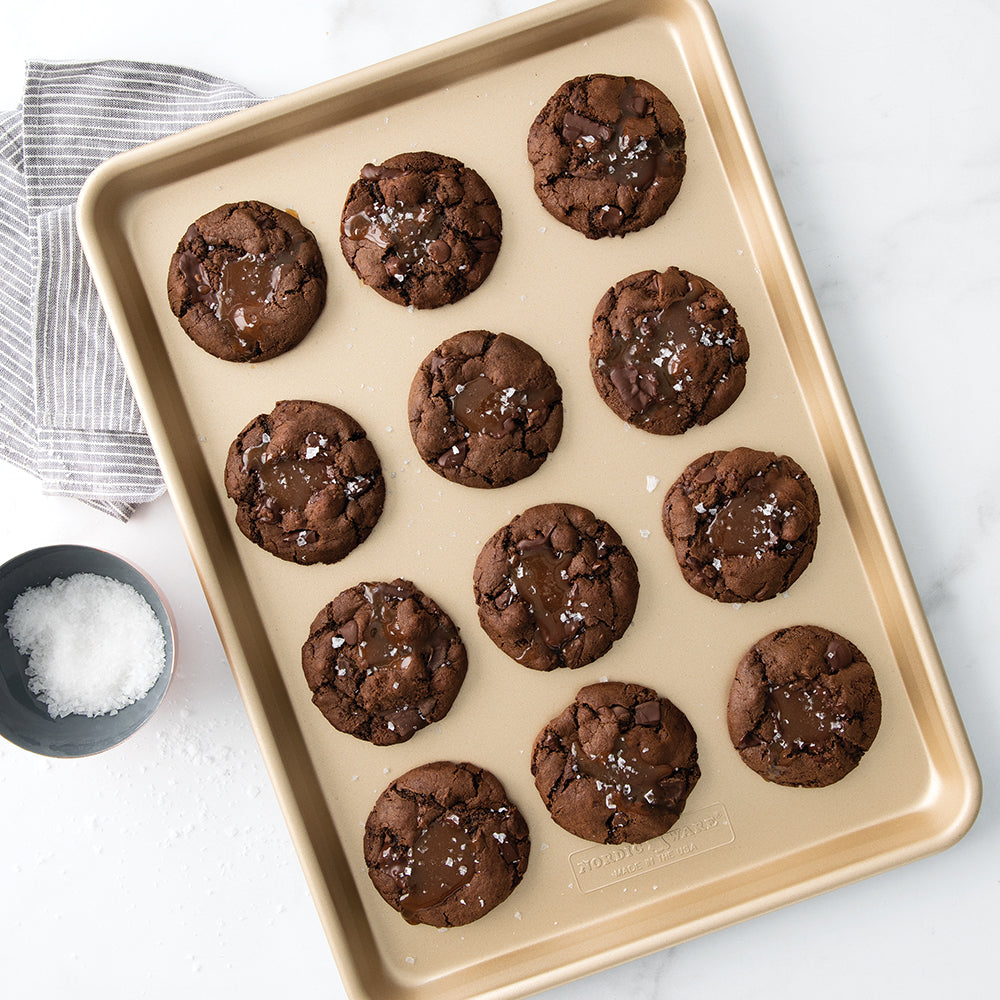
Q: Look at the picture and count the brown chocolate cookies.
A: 12